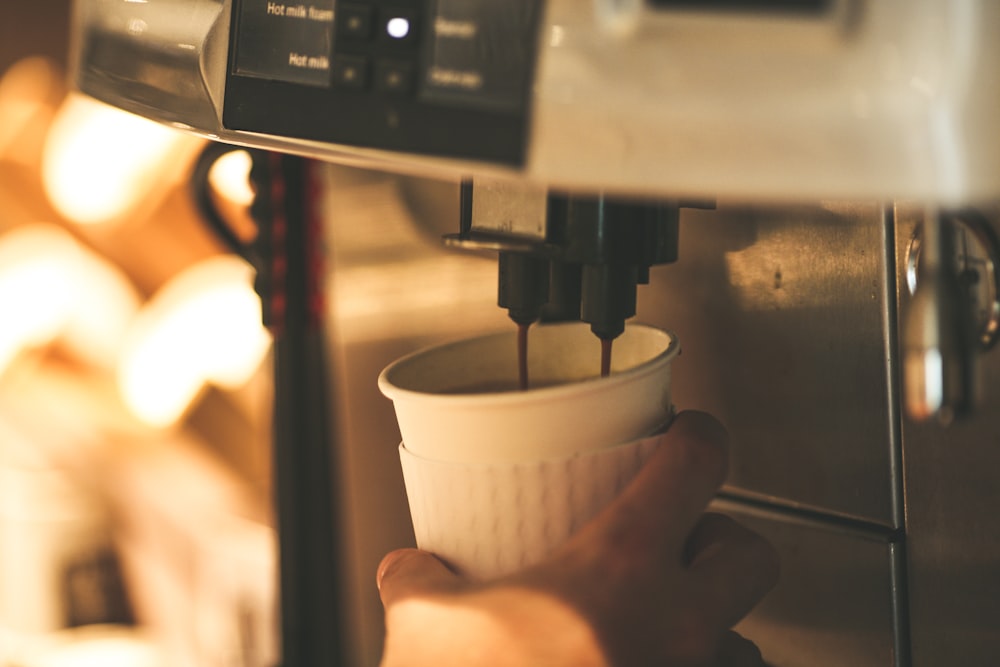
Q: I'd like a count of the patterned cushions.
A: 0